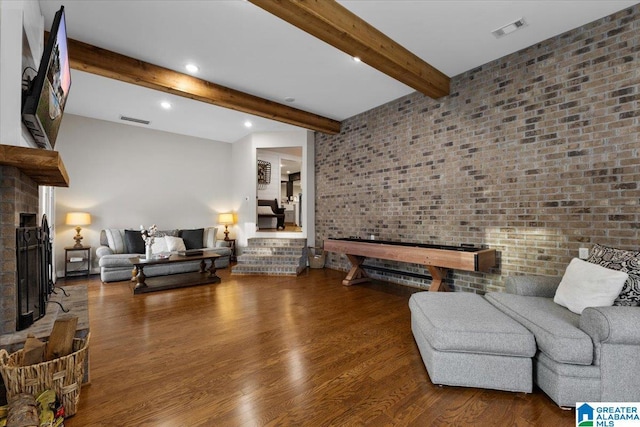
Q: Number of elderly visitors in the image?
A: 0